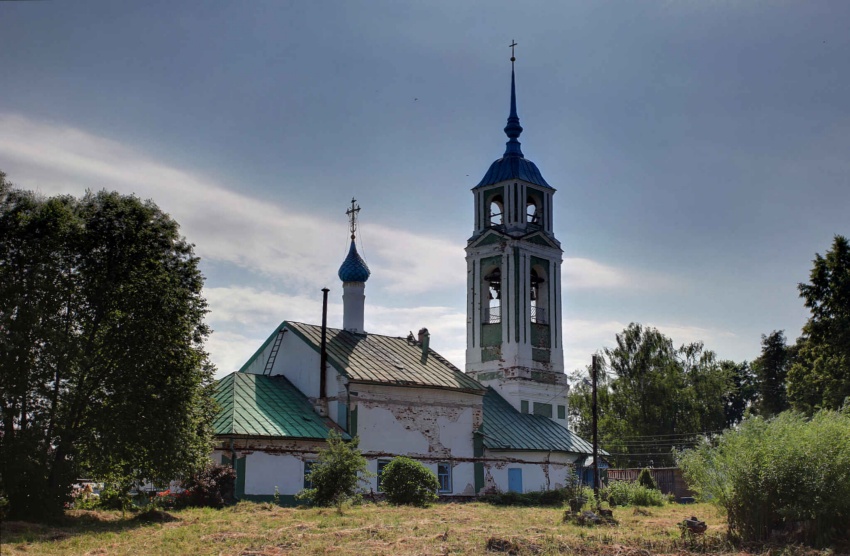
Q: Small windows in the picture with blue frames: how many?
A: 3